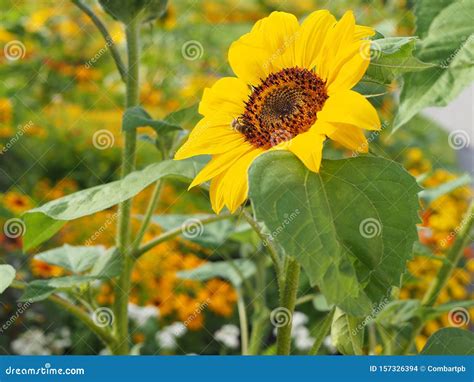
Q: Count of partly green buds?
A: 1